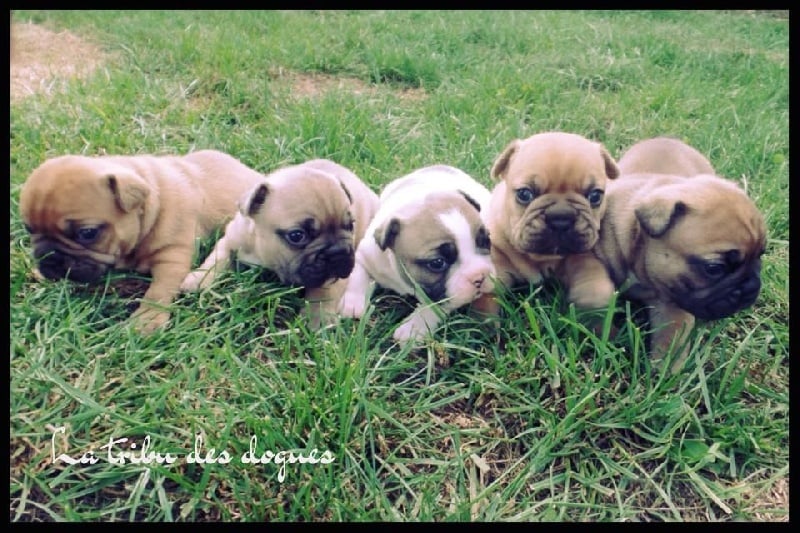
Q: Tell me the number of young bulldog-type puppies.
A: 5